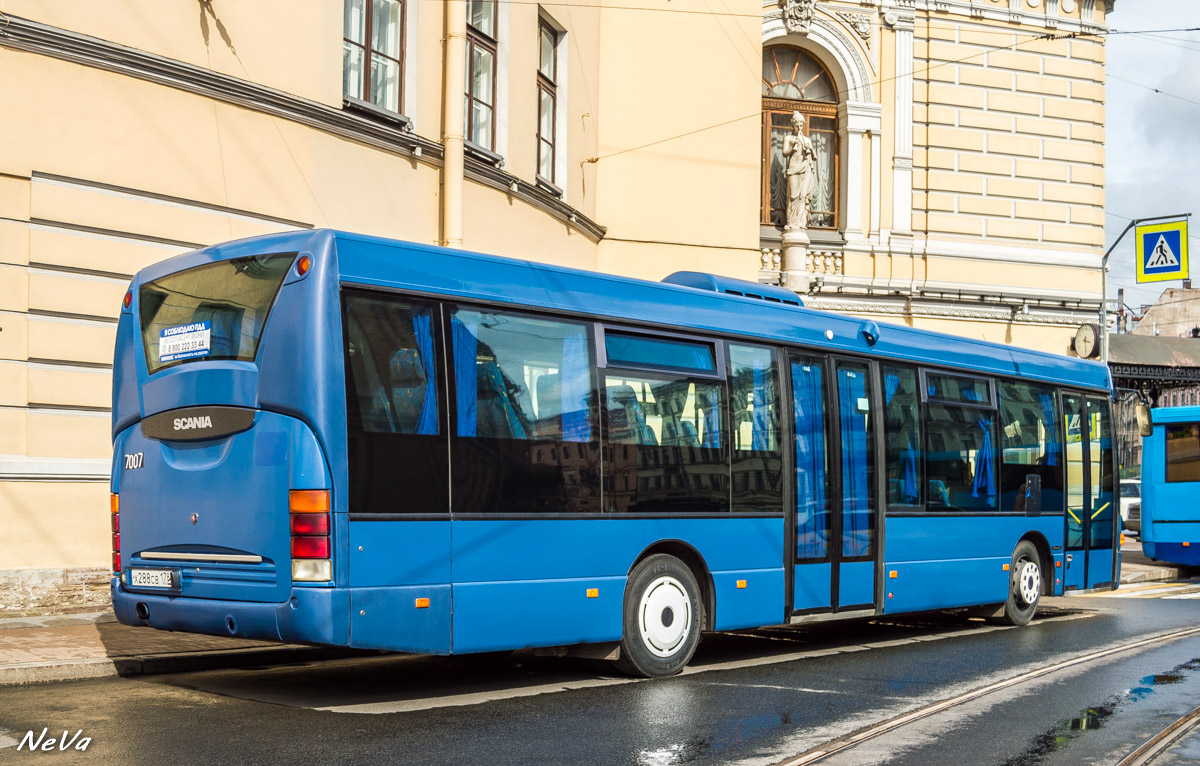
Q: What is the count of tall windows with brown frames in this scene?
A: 4